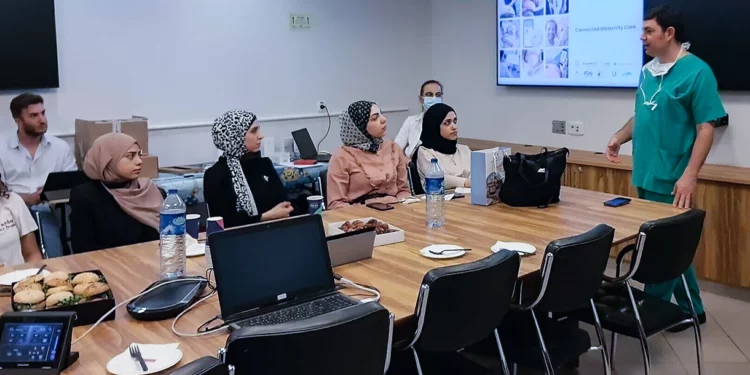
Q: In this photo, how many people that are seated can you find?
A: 7